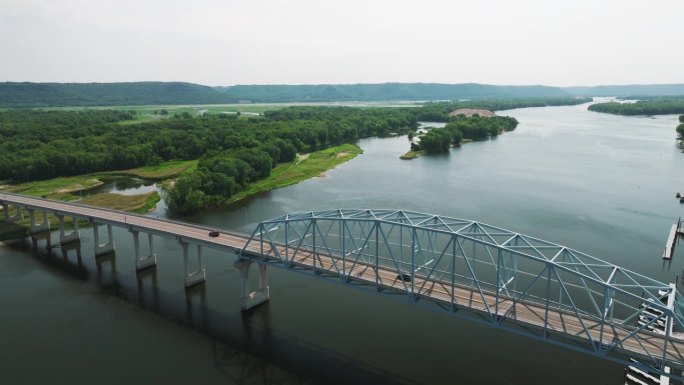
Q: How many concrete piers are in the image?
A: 7